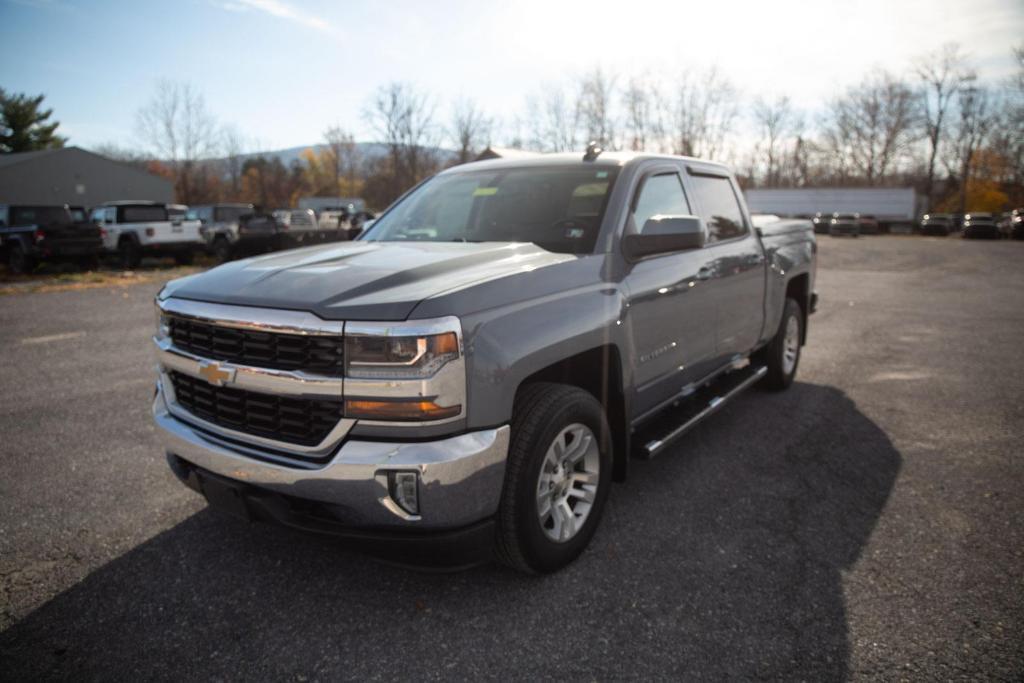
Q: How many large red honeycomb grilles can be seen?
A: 0